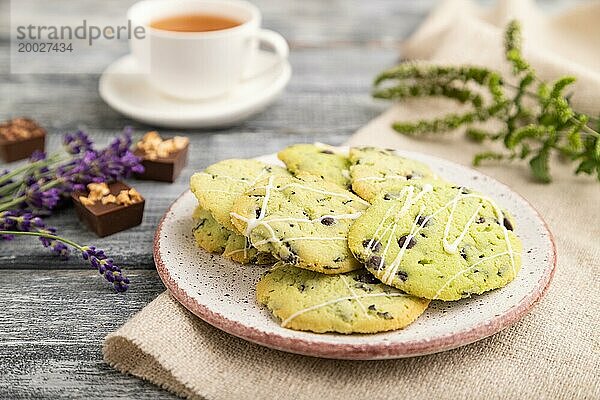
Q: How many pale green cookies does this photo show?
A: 7